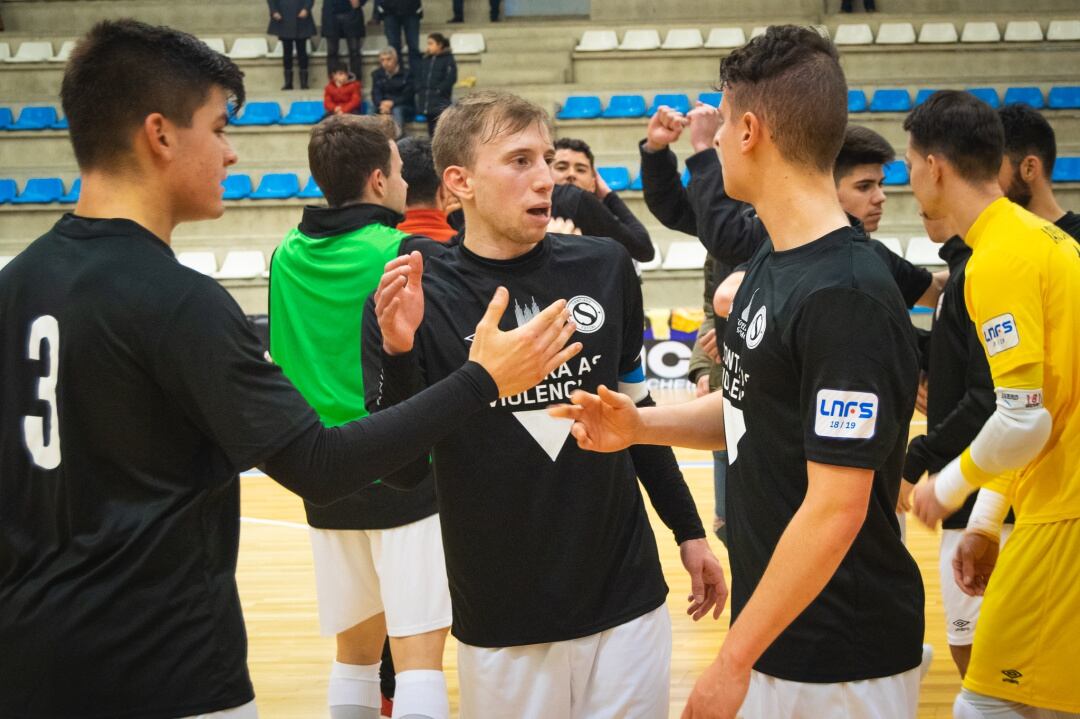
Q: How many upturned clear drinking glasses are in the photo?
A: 0